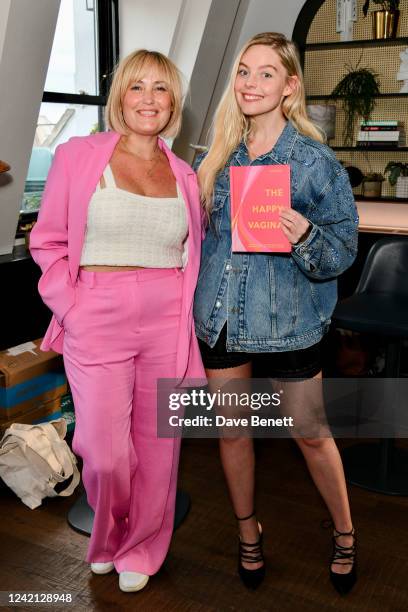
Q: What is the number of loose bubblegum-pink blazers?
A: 1